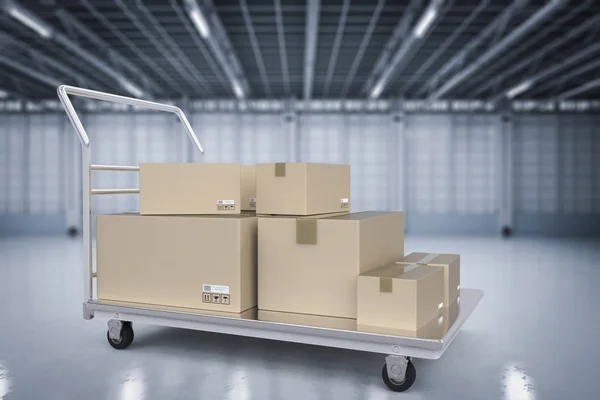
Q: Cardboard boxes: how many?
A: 7